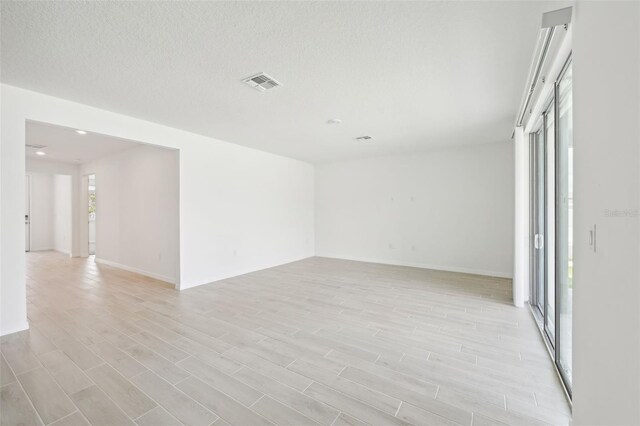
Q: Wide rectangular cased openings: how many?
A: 1